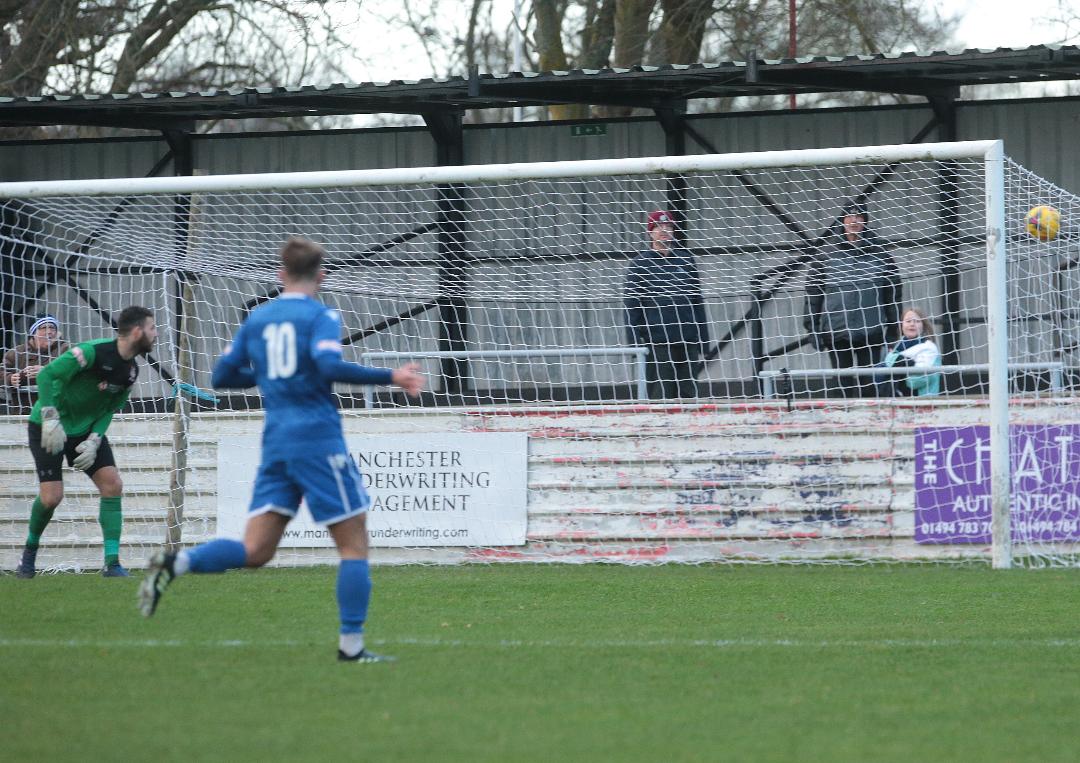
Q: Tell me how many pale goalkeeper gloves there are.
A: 2